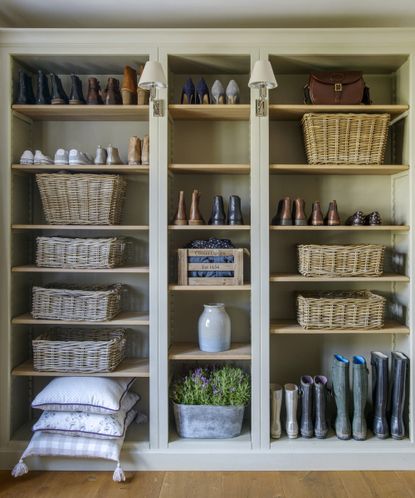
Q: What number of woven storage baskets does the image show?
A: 7